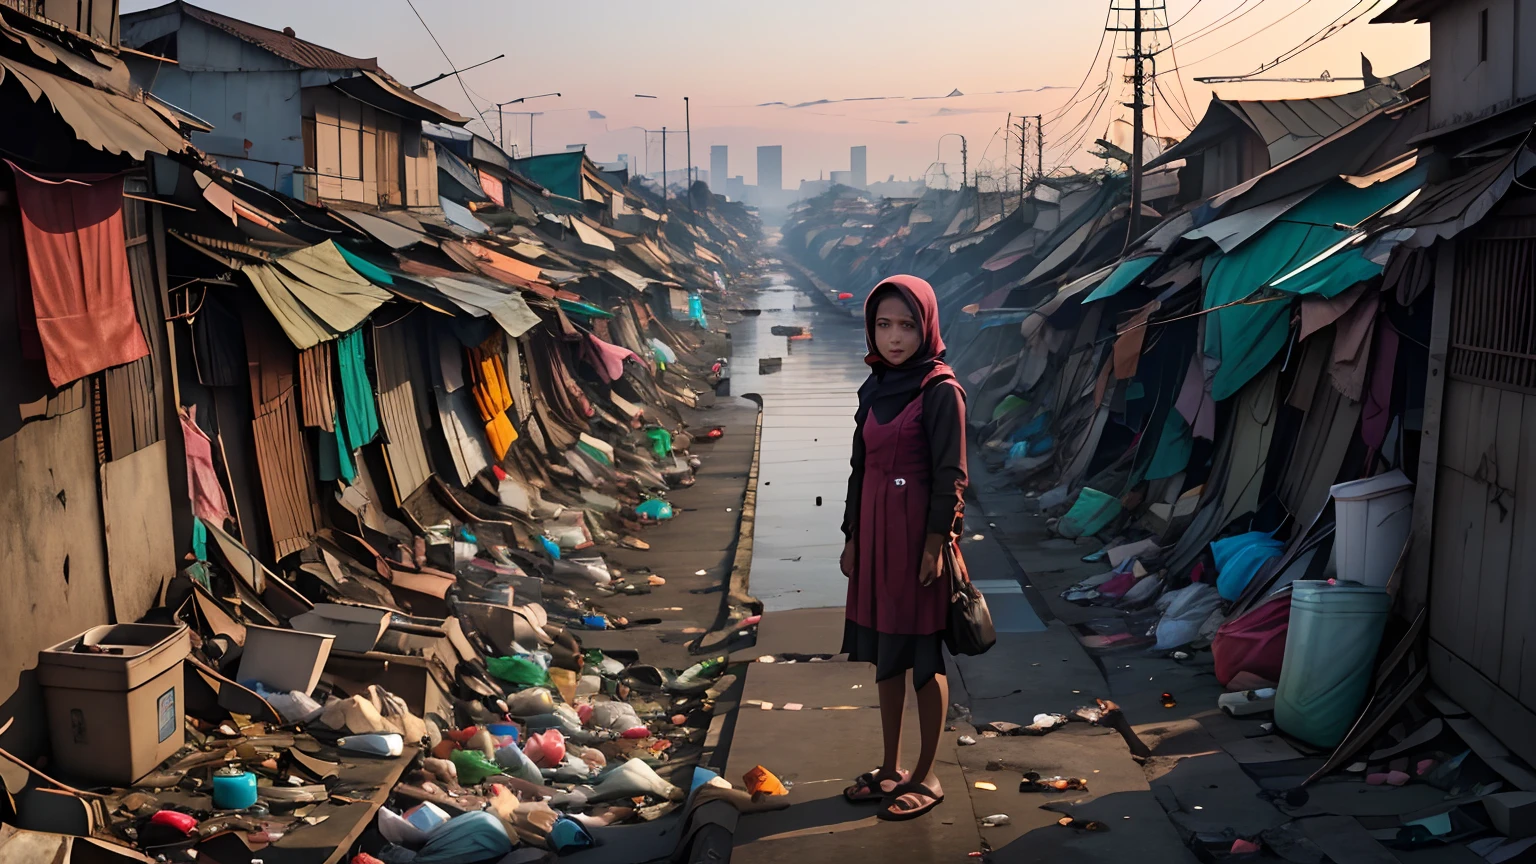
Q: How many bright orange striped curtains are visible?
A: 1